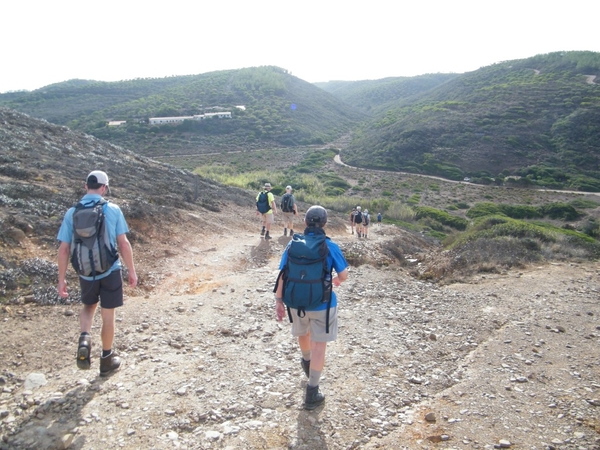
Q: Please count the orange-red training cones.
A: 0